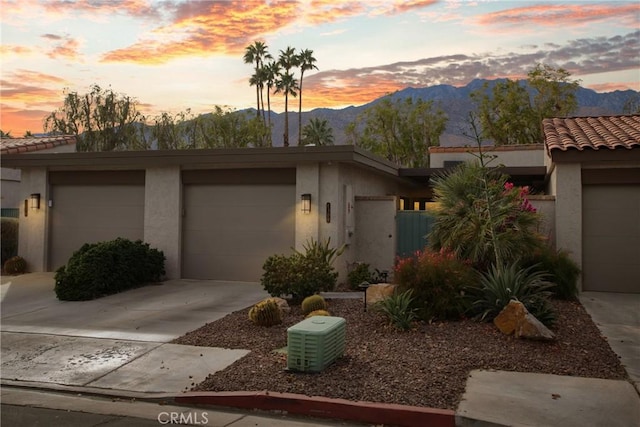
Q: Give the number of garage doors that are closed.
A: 3